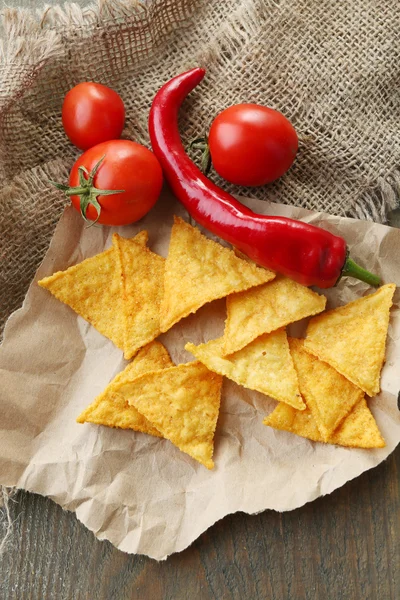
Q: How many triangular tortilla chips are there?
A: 10